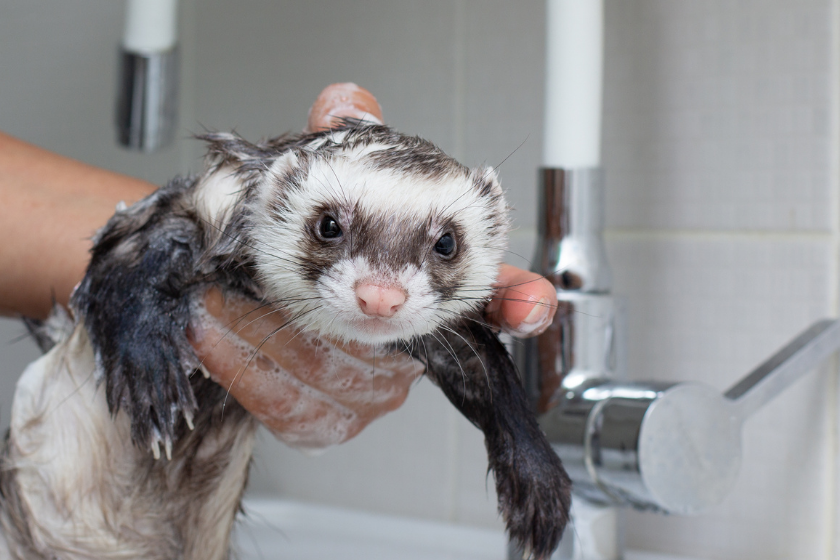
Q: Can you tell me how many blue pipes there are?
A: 0